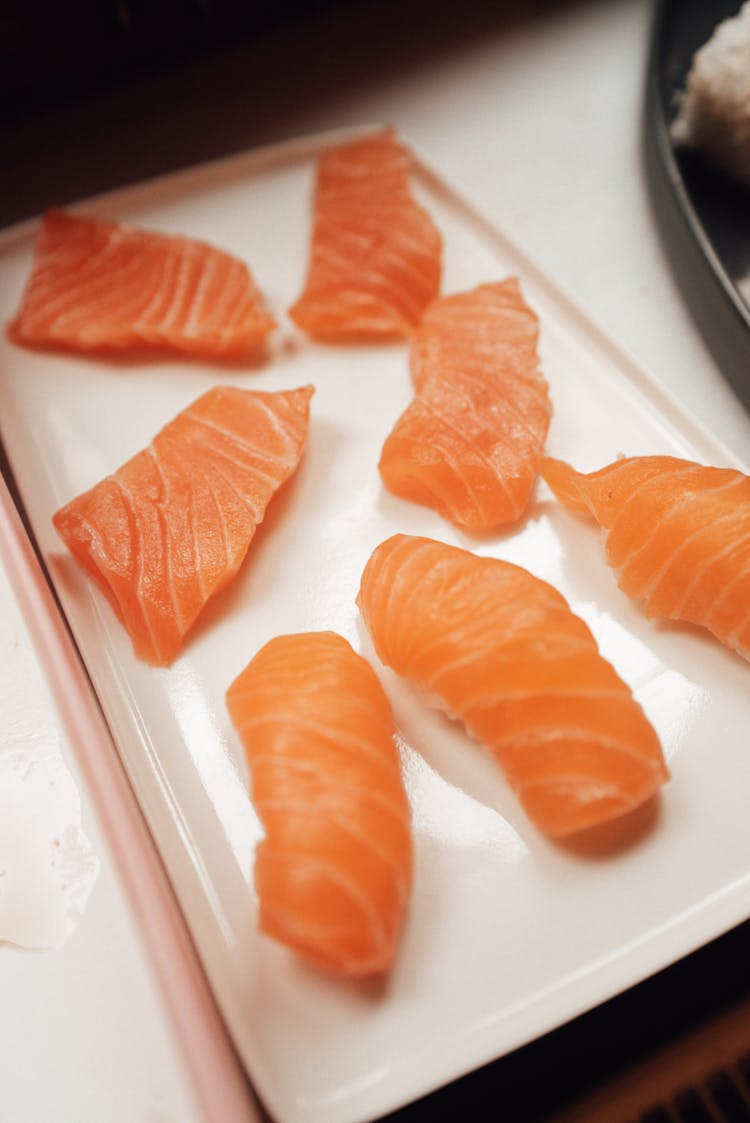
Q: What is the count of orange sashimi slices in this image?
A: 7